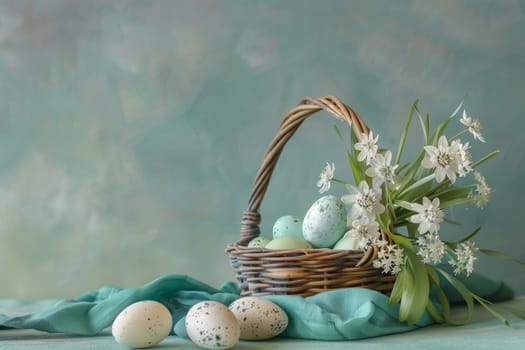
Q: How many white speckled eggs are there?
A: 3